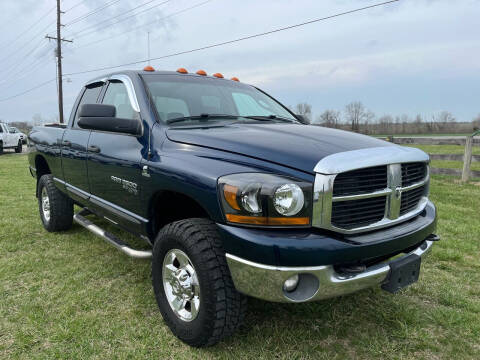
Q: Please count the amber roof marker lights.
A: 5